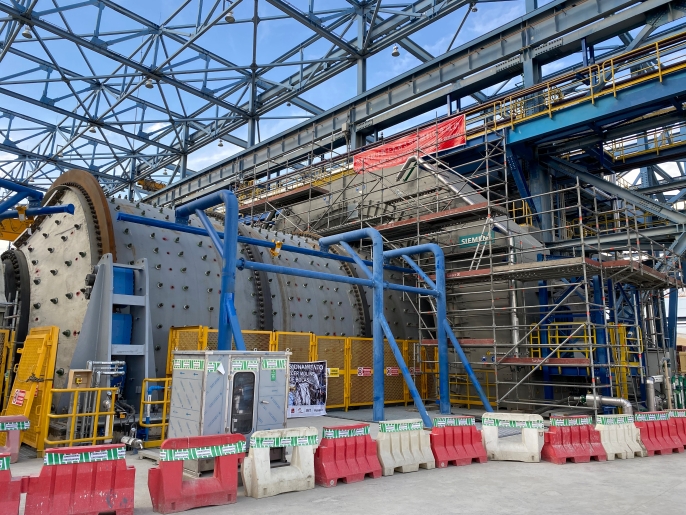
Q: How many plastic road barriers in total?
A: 13